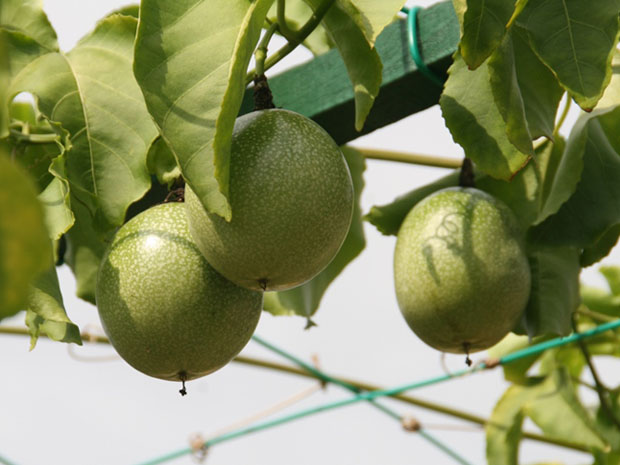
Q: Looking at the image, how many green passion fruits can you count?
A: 3